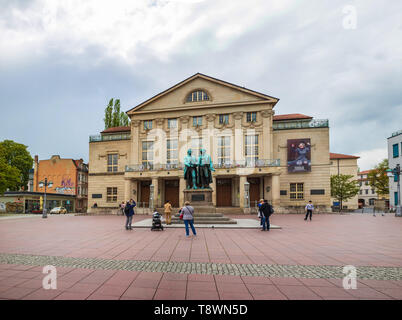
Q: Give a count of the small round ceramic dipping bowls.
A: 0